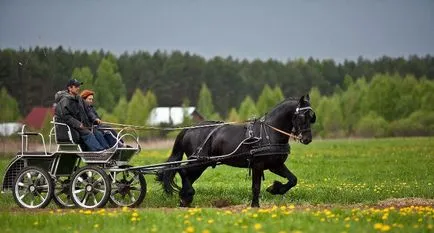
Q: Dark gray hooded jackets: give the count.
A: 1